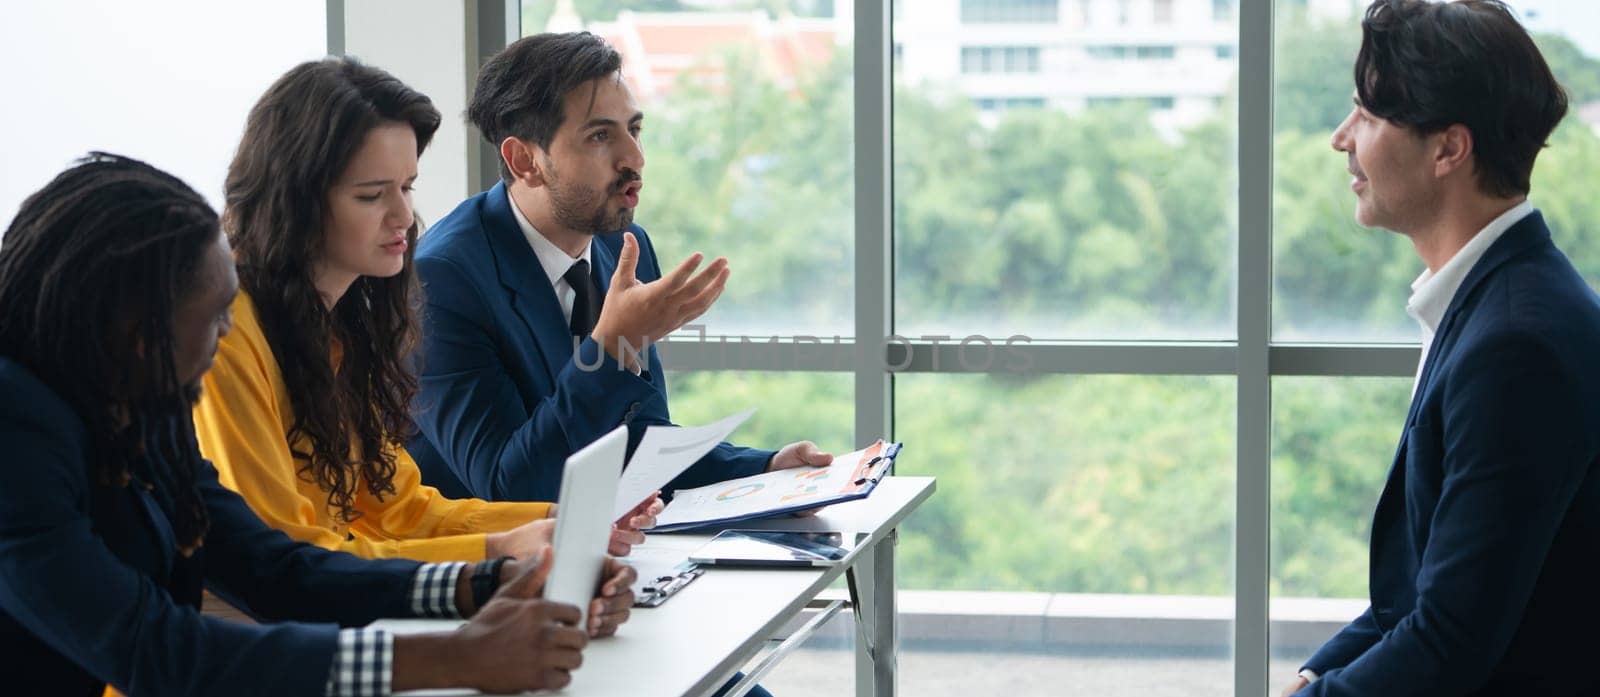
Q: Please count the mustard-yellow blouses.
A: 1